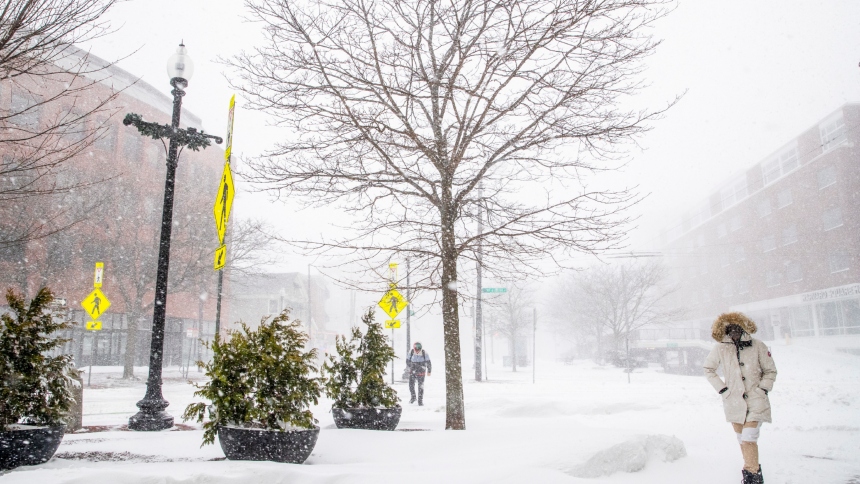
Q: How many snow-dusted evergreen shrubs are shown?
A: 3